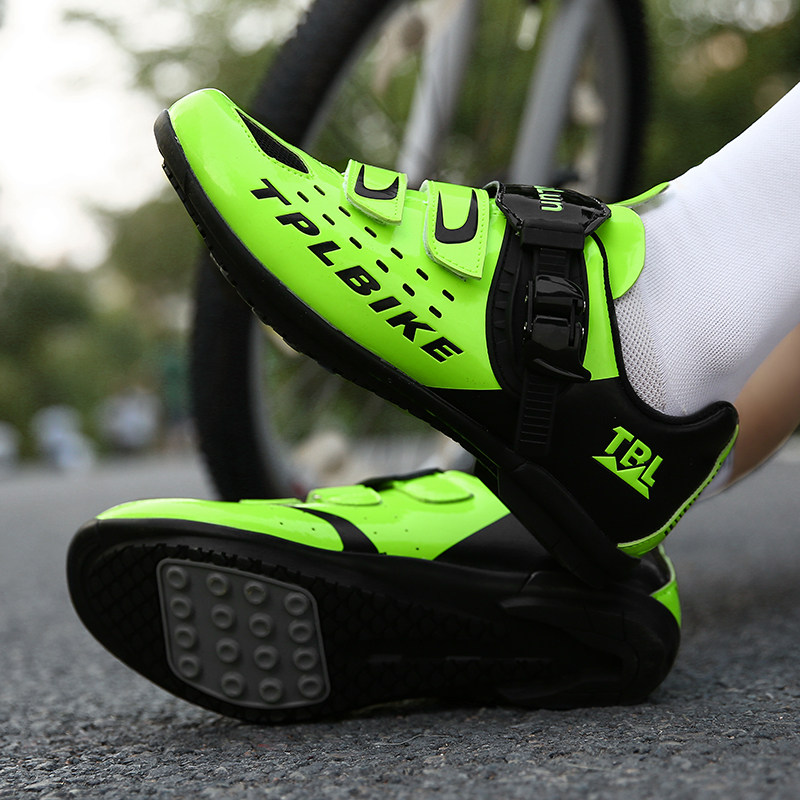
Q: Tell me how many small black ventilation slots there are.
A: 12